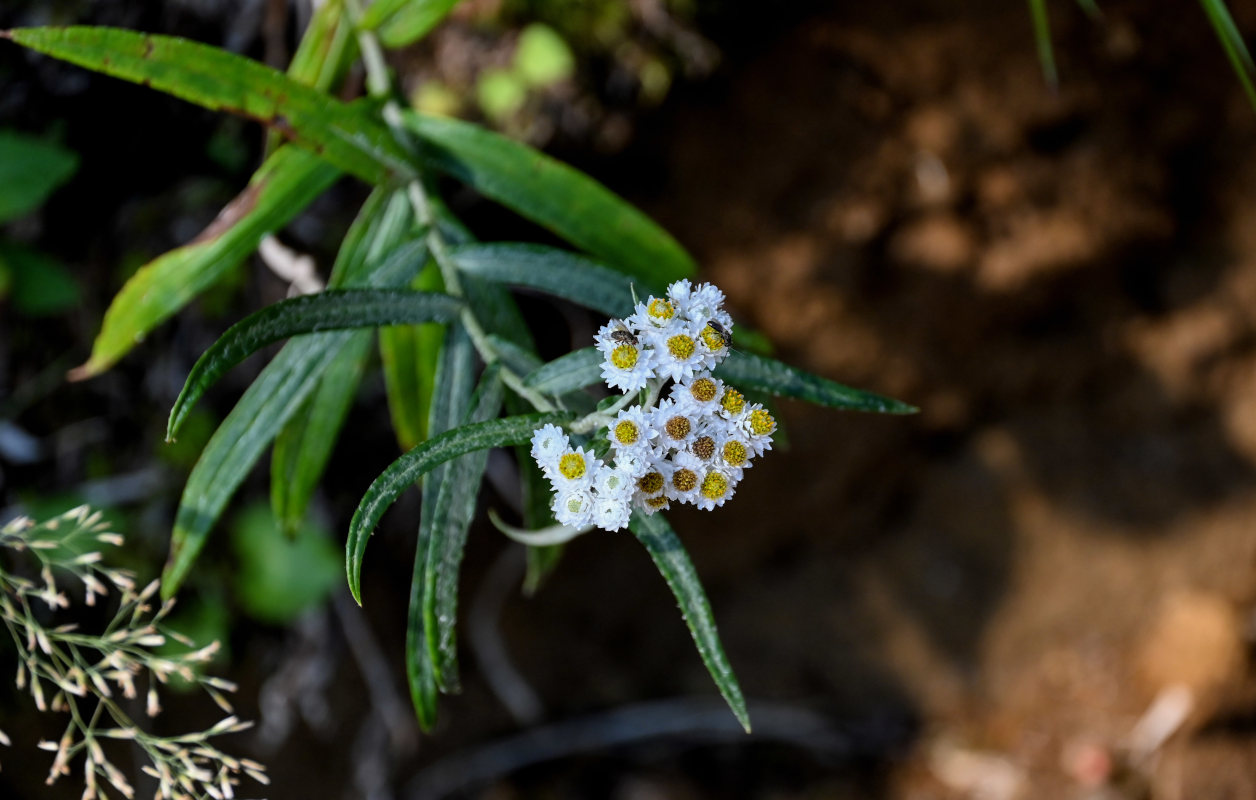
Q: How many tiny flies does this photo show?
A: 2